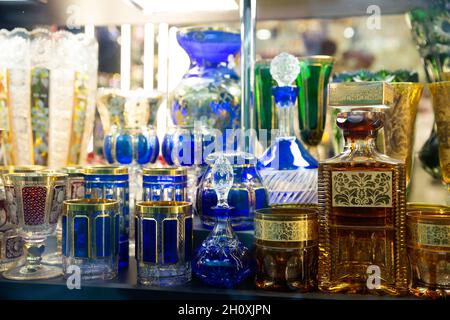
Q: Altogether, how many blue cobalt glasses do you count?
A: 4